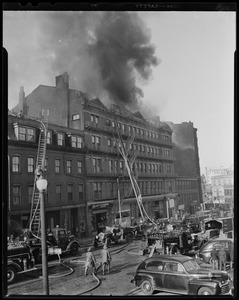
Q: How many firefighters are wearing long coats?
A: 2